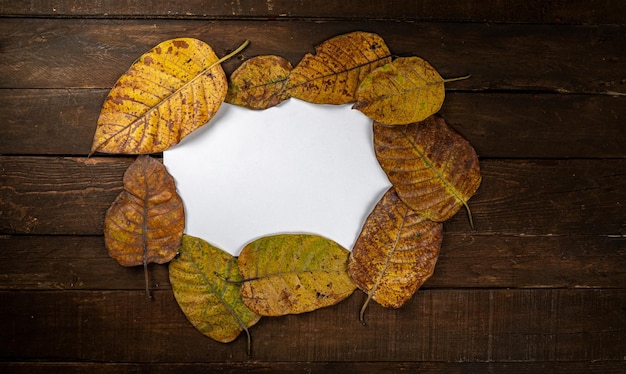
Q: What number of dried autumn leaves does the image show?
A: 9